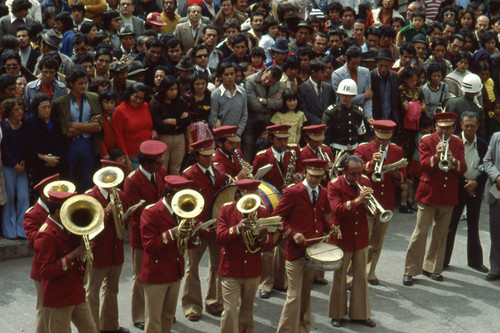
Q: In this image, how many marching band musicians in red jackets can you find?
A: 14